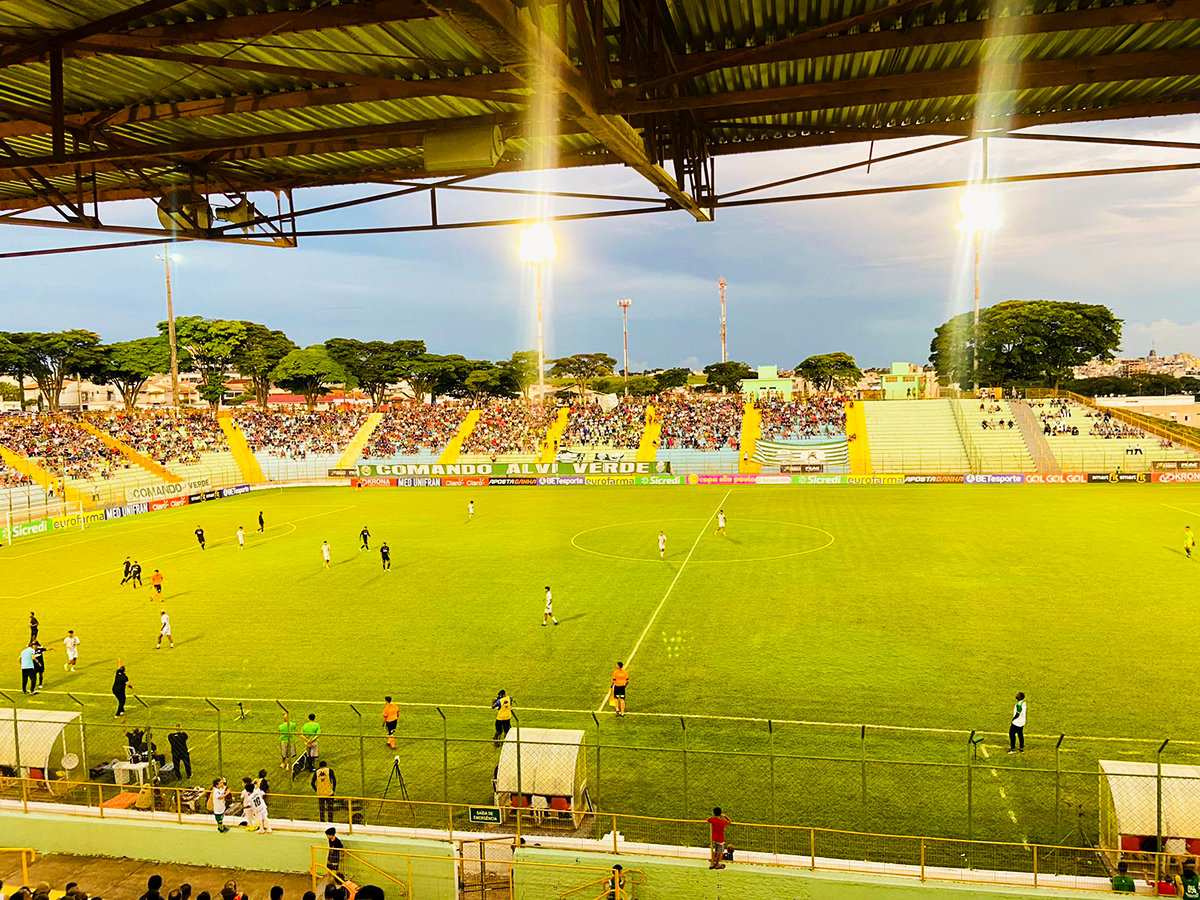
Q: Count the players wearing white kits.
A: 8